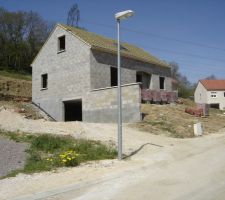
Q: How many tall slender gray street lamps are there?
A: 1